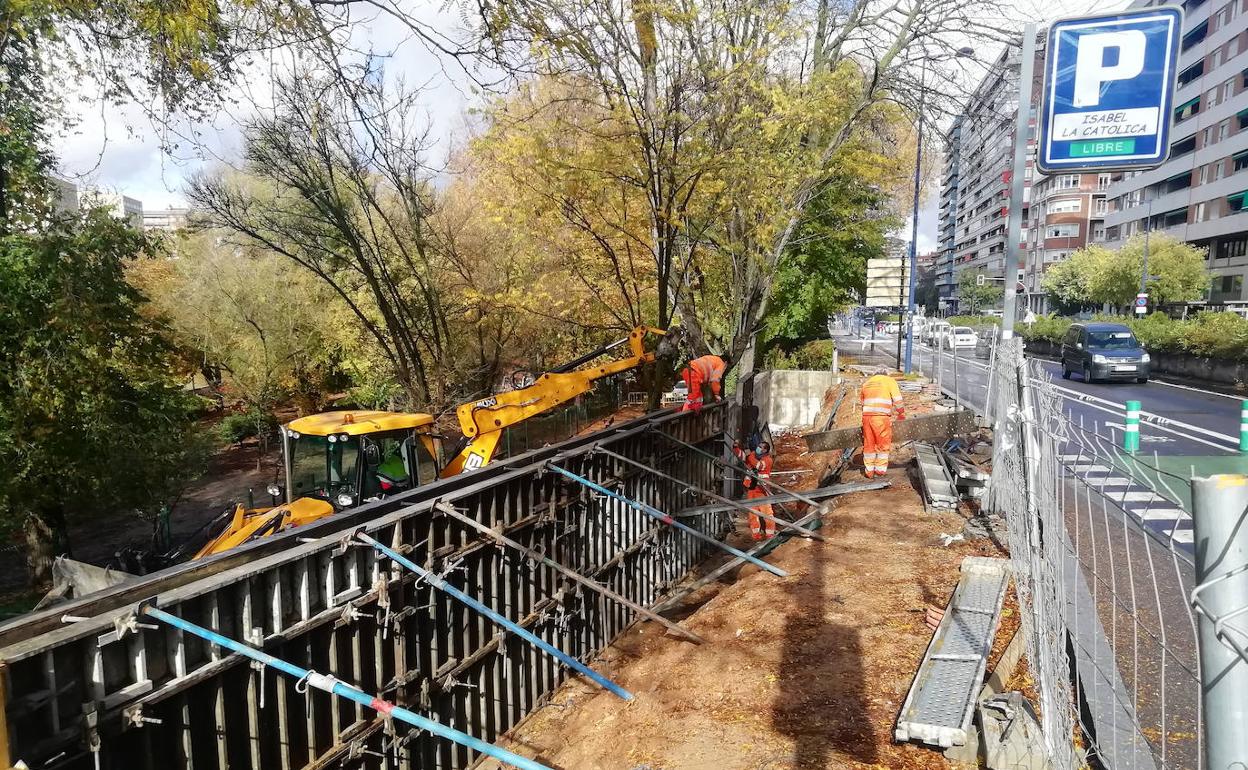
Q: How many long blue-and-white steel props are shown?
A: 3